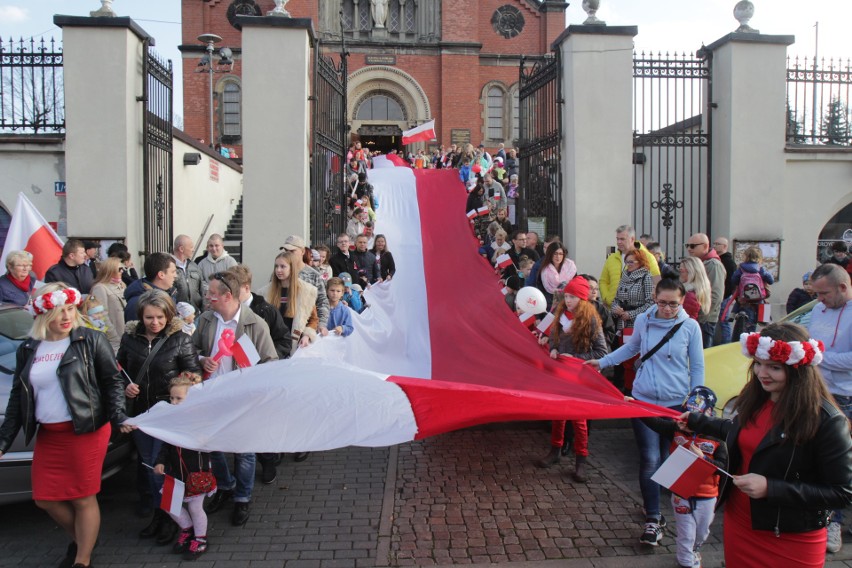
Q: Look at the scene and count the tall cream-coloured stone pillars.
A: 4